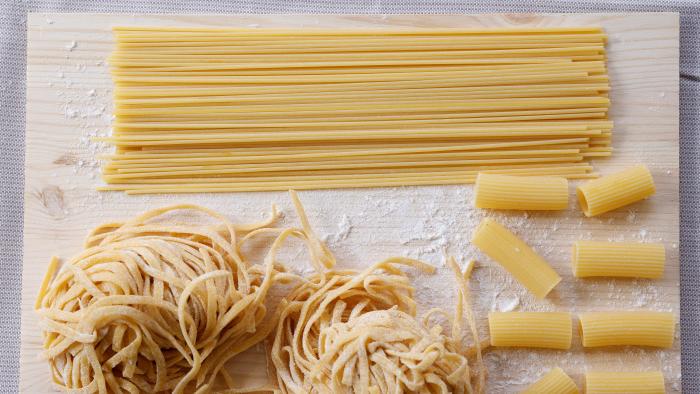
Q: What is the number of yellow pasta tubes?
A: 8